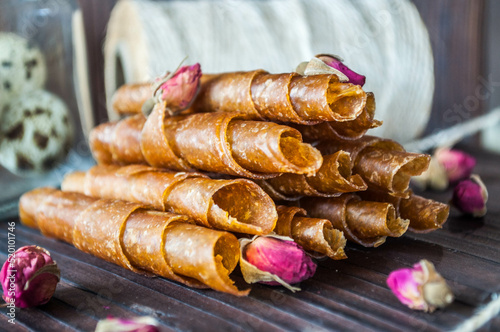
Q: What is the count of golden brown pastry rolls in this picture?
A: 10